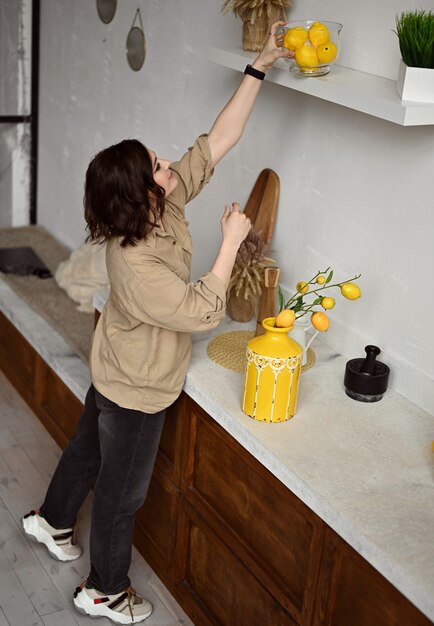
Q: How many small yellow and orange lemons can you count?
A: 6